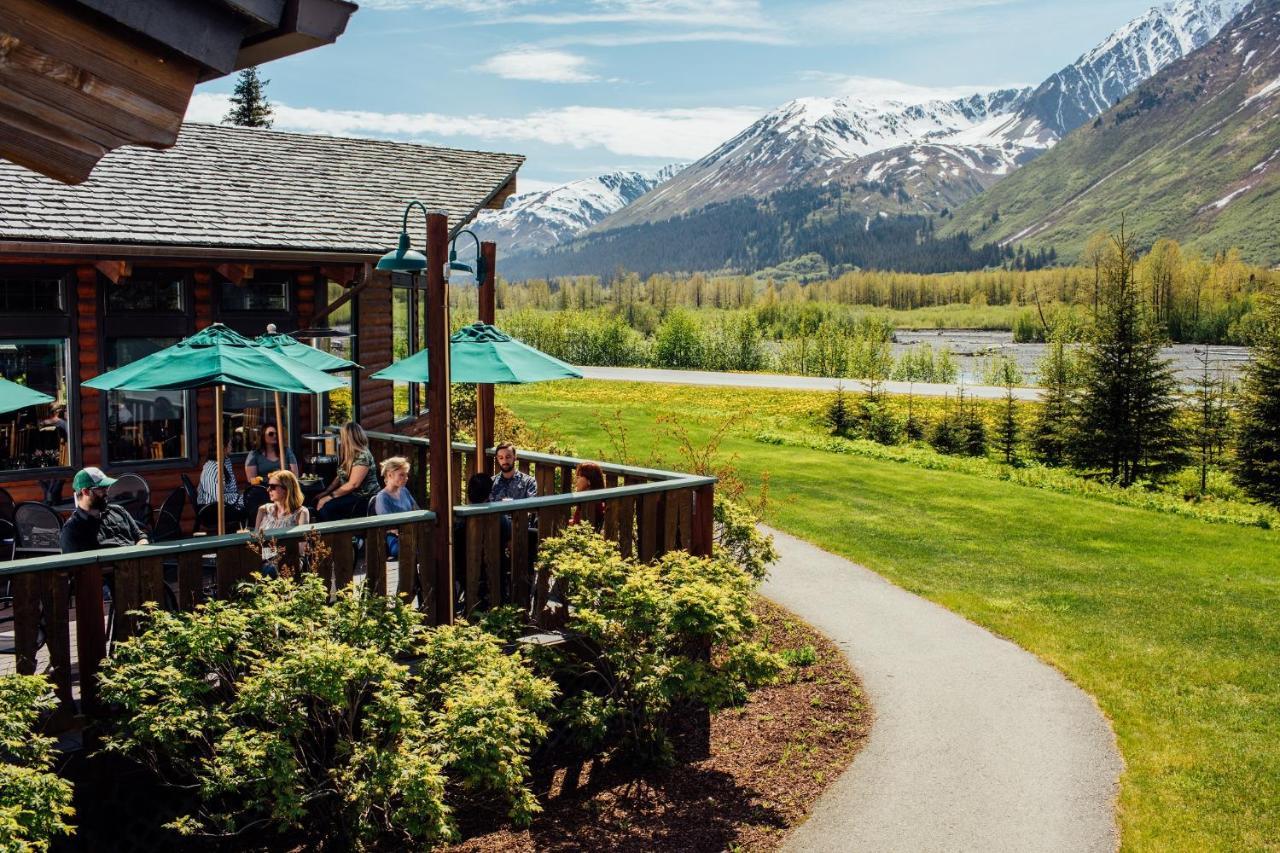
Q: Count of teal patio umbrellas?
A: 4